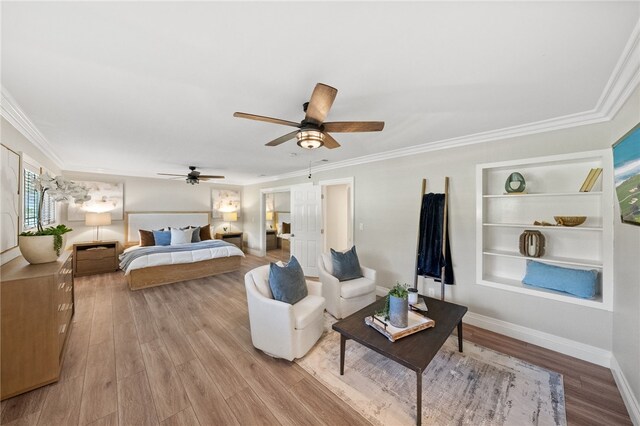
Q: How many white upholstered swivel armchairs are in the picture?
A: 2